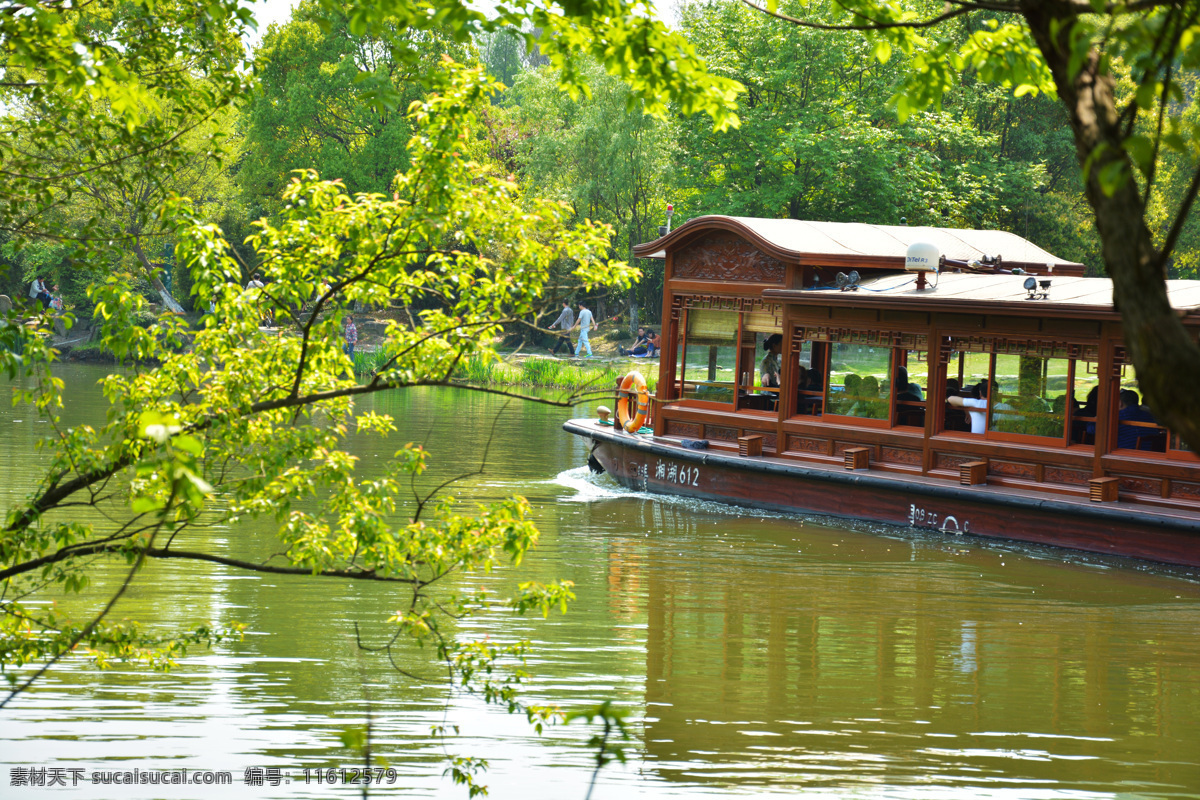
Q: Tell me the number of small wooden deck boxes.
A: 4